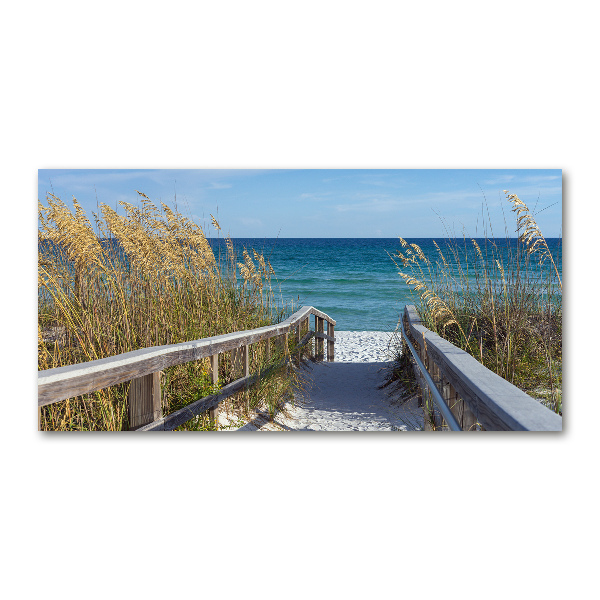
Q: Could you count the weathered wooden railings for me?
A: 2